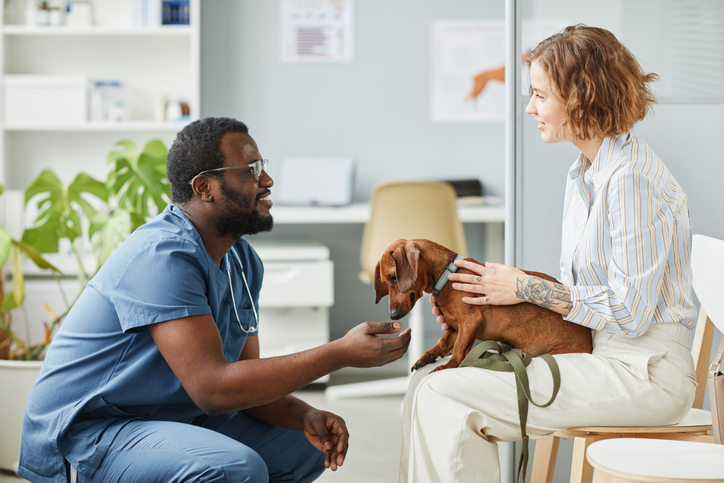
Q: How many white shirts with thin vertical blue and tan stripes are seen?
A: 1